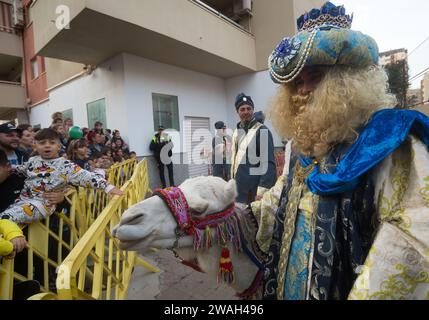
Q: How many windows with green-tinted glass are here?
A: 3